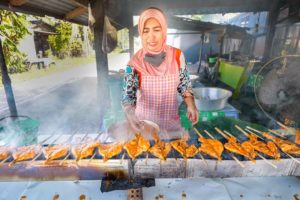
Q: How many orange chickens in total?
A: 12